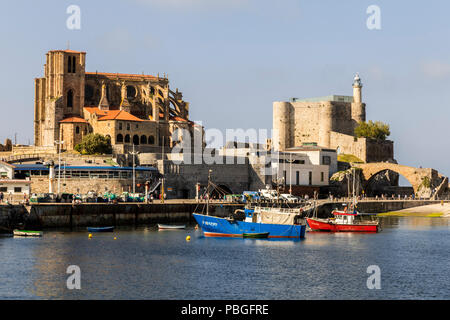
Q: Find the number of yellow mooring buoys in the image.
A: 3